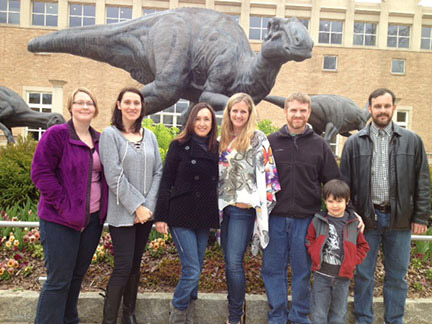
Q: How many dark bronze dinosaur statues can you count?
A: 3